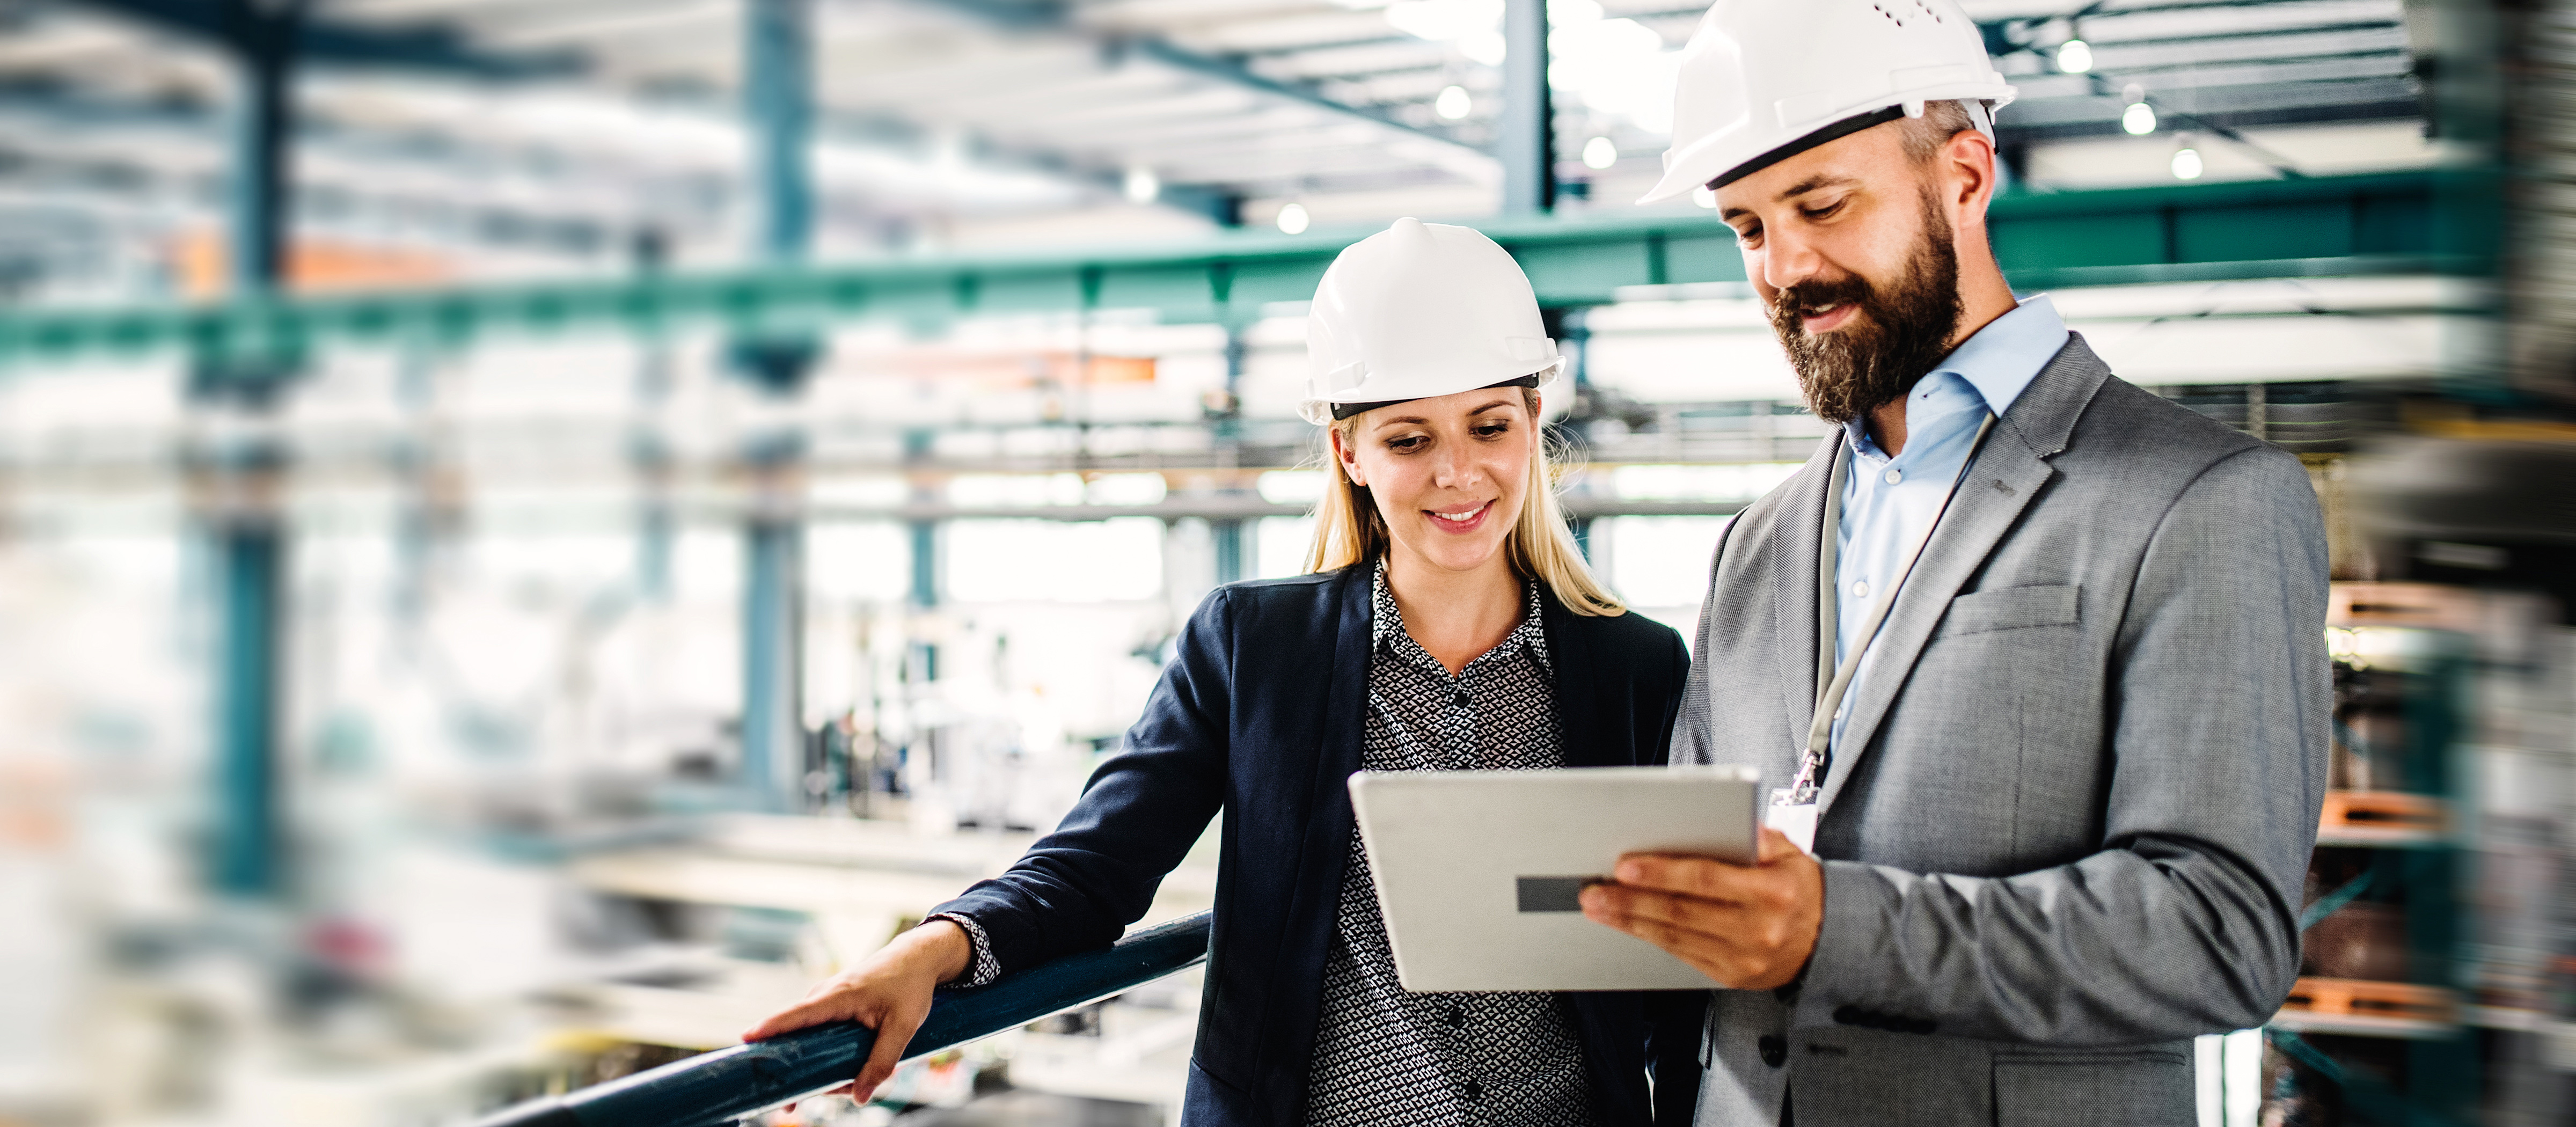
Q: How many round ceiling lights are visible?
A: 7